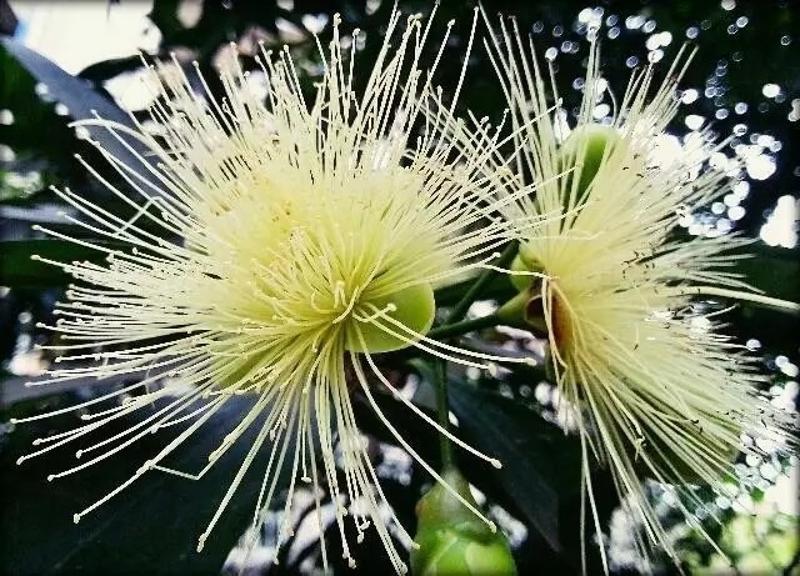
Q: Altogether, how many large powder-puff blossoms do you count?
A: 2